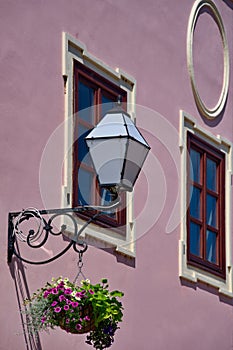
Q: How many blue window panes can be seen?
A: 11